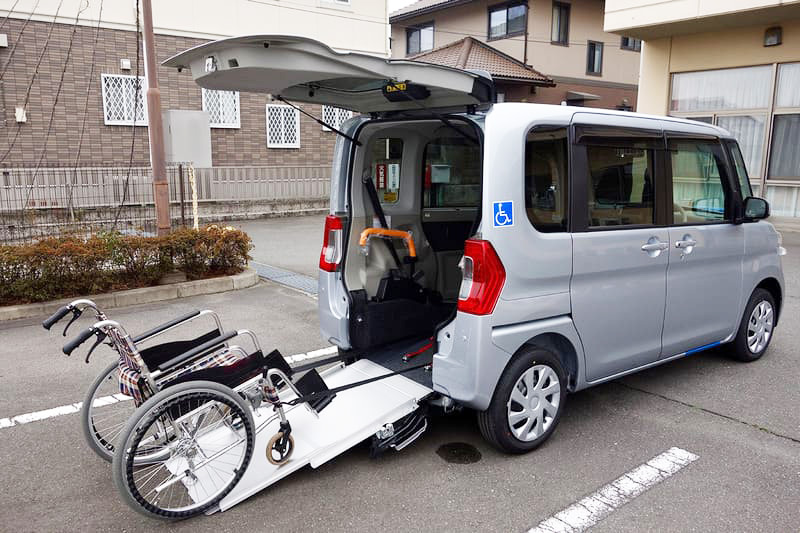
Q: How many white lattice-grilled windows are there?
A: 4